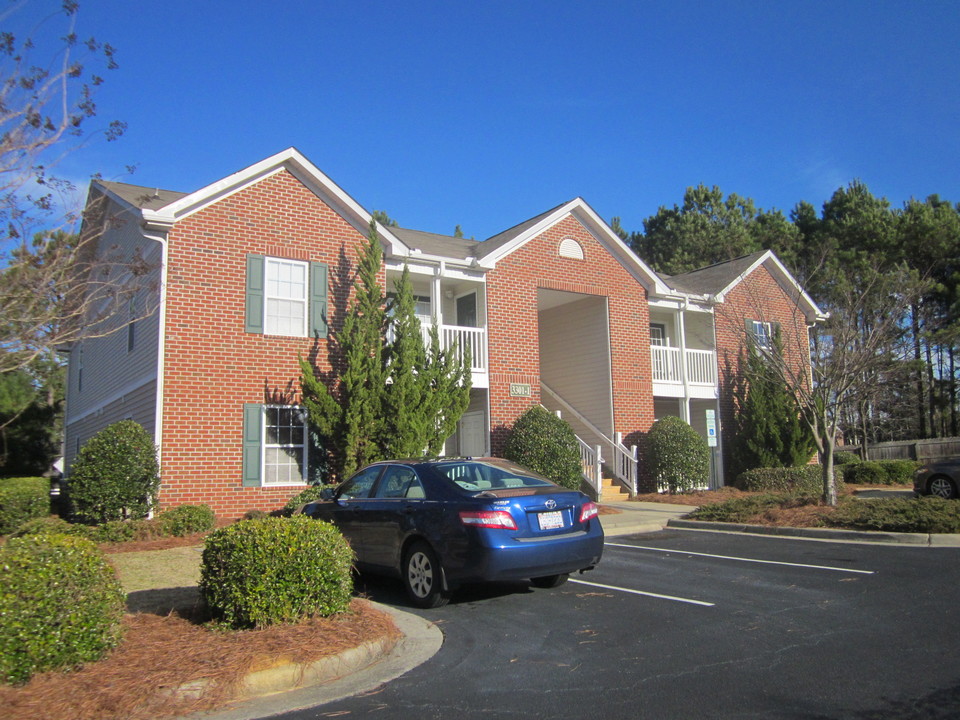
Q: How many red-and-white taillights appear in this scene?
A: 2